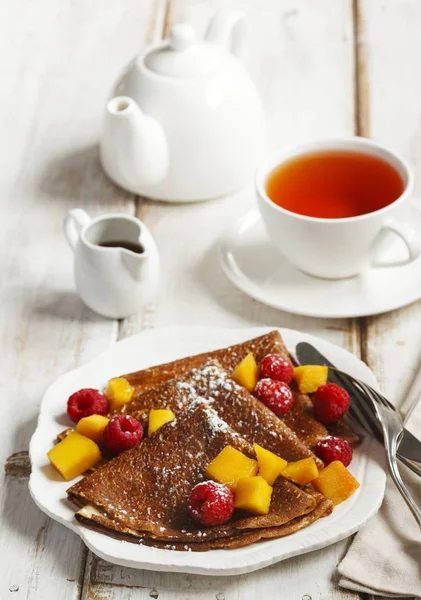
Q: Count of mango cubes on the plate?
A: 11